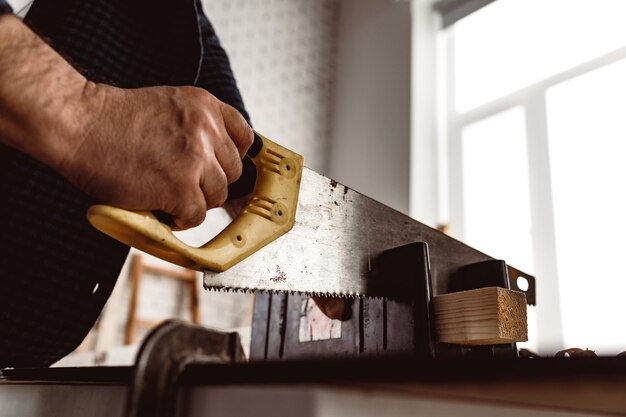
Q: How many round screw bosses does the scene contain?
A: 3